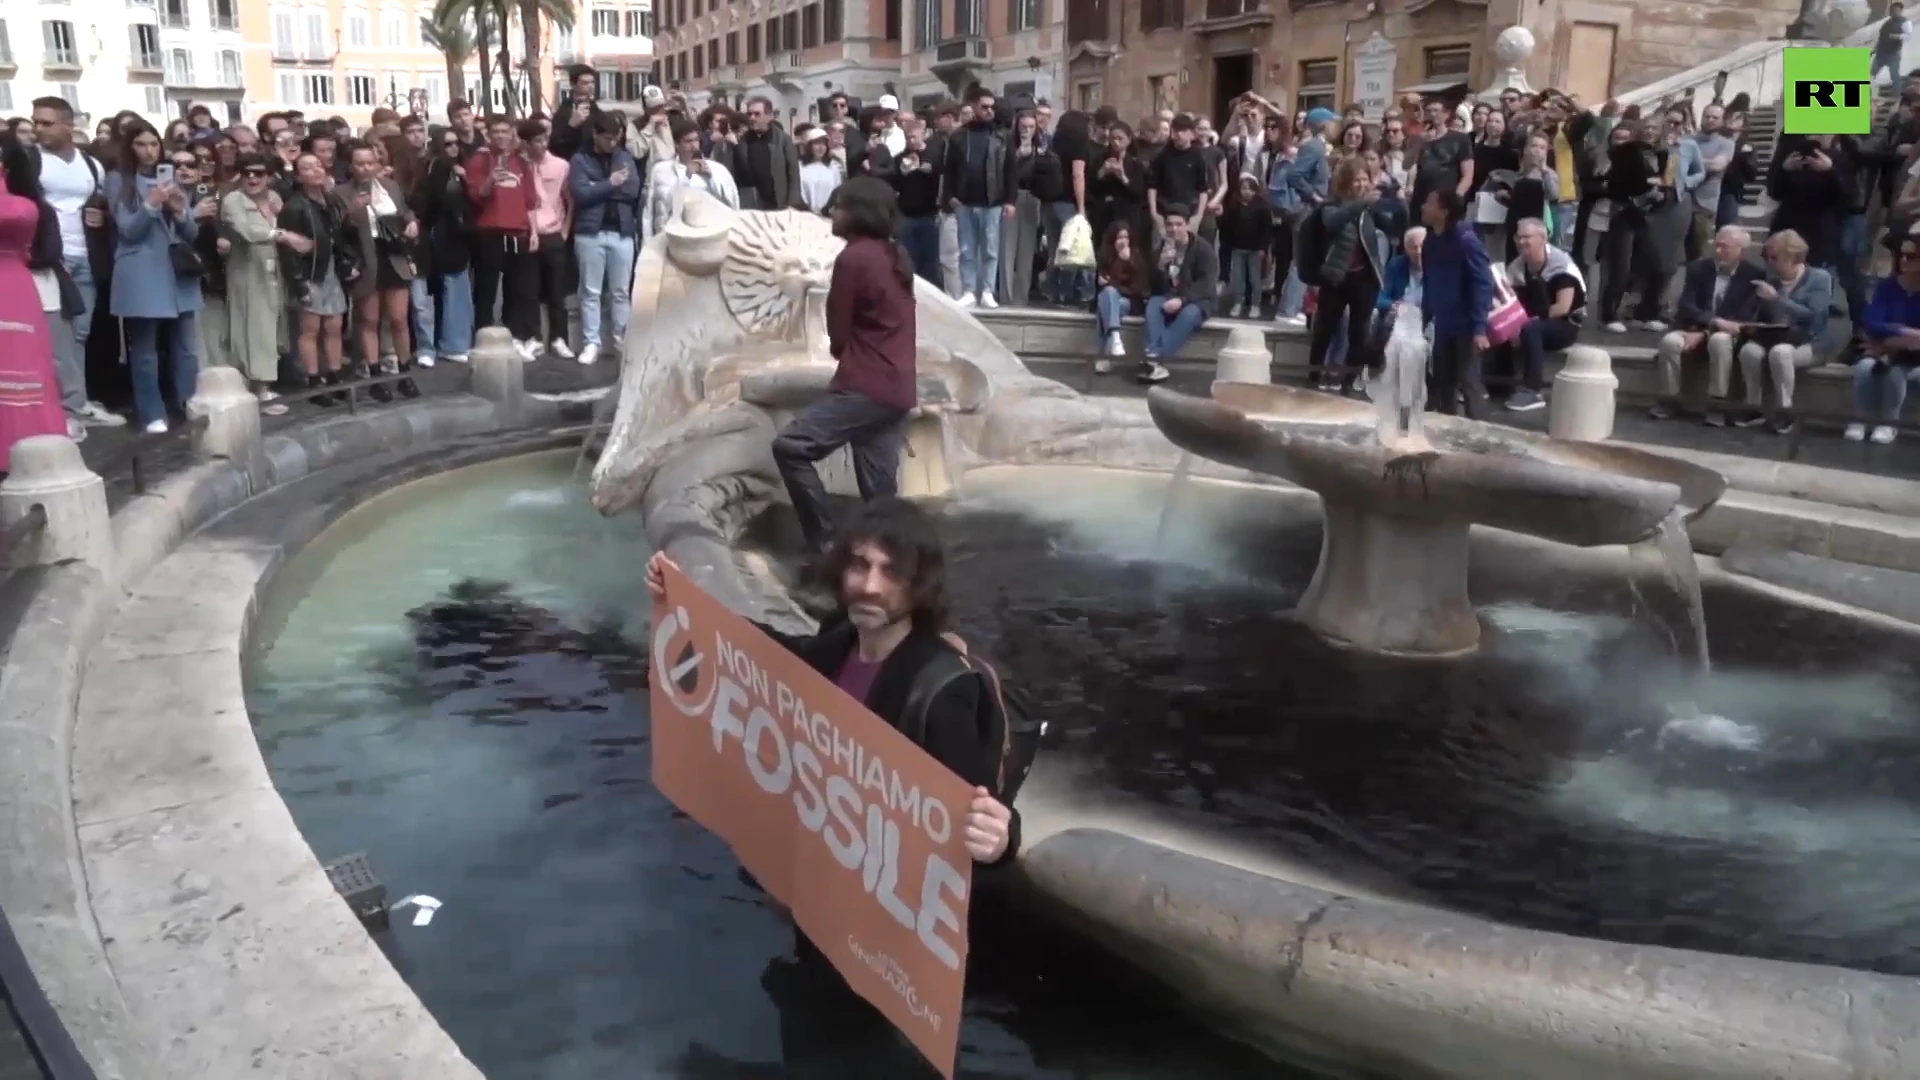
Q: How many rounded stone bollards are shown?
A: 5